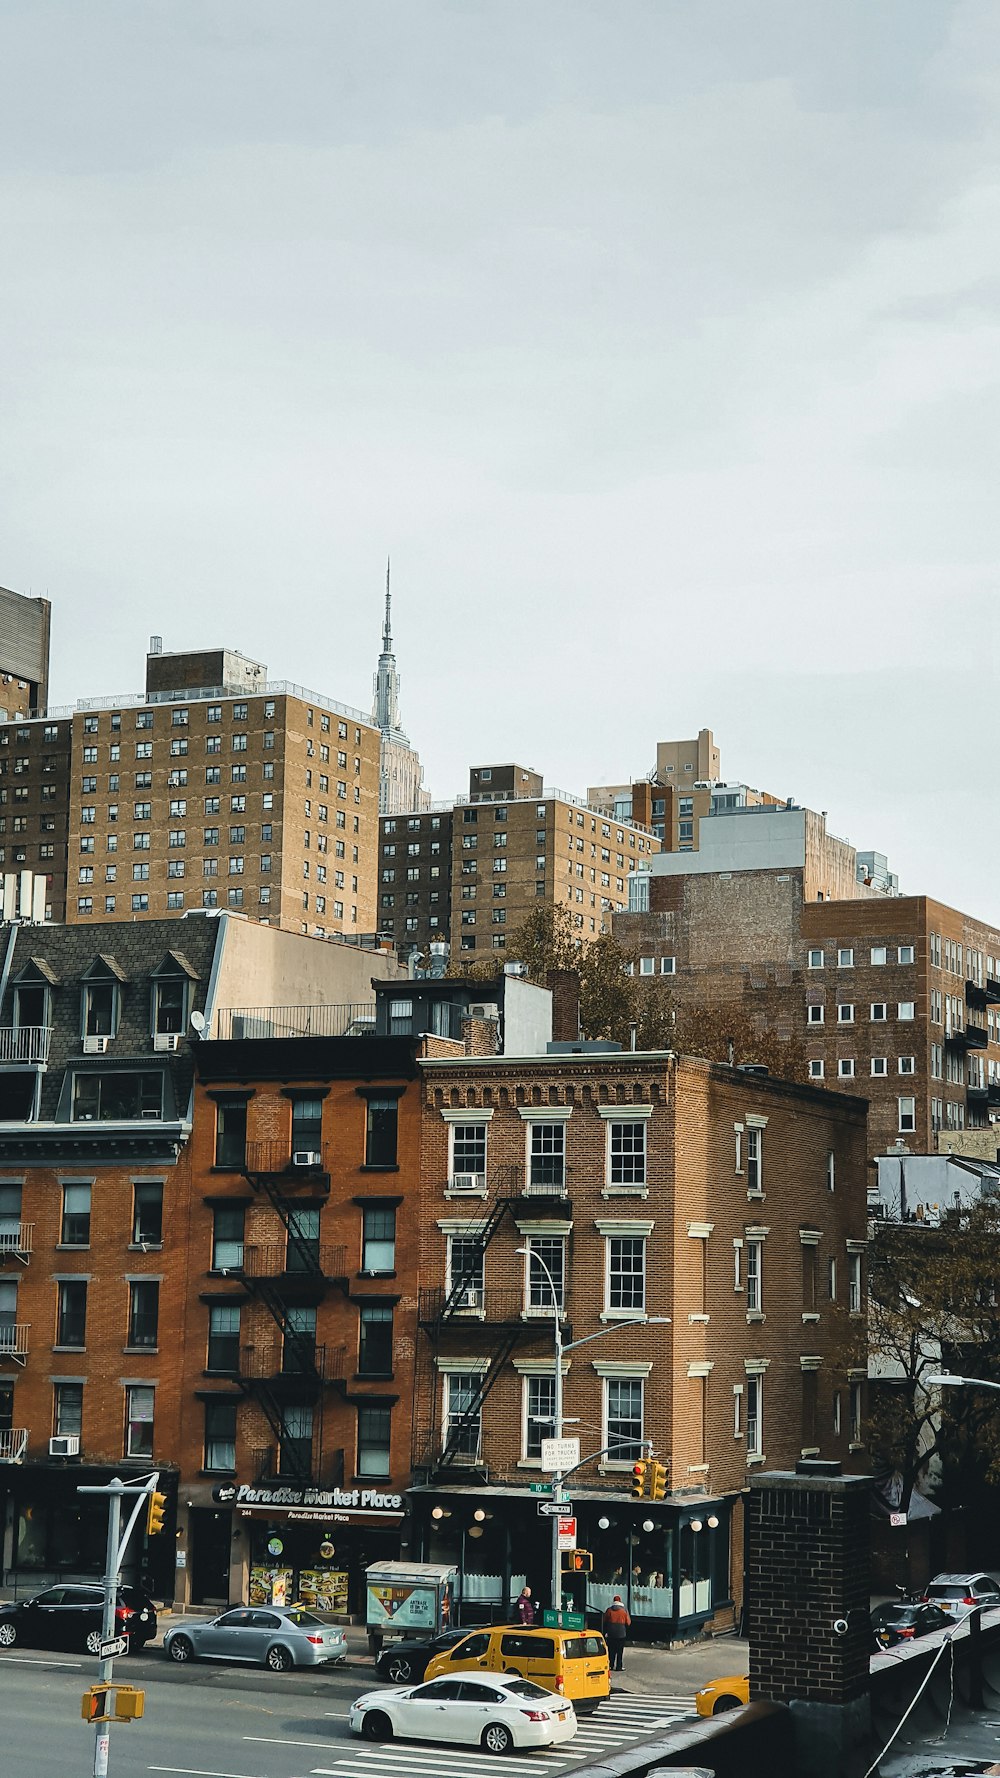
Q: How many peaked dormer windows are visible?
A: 3